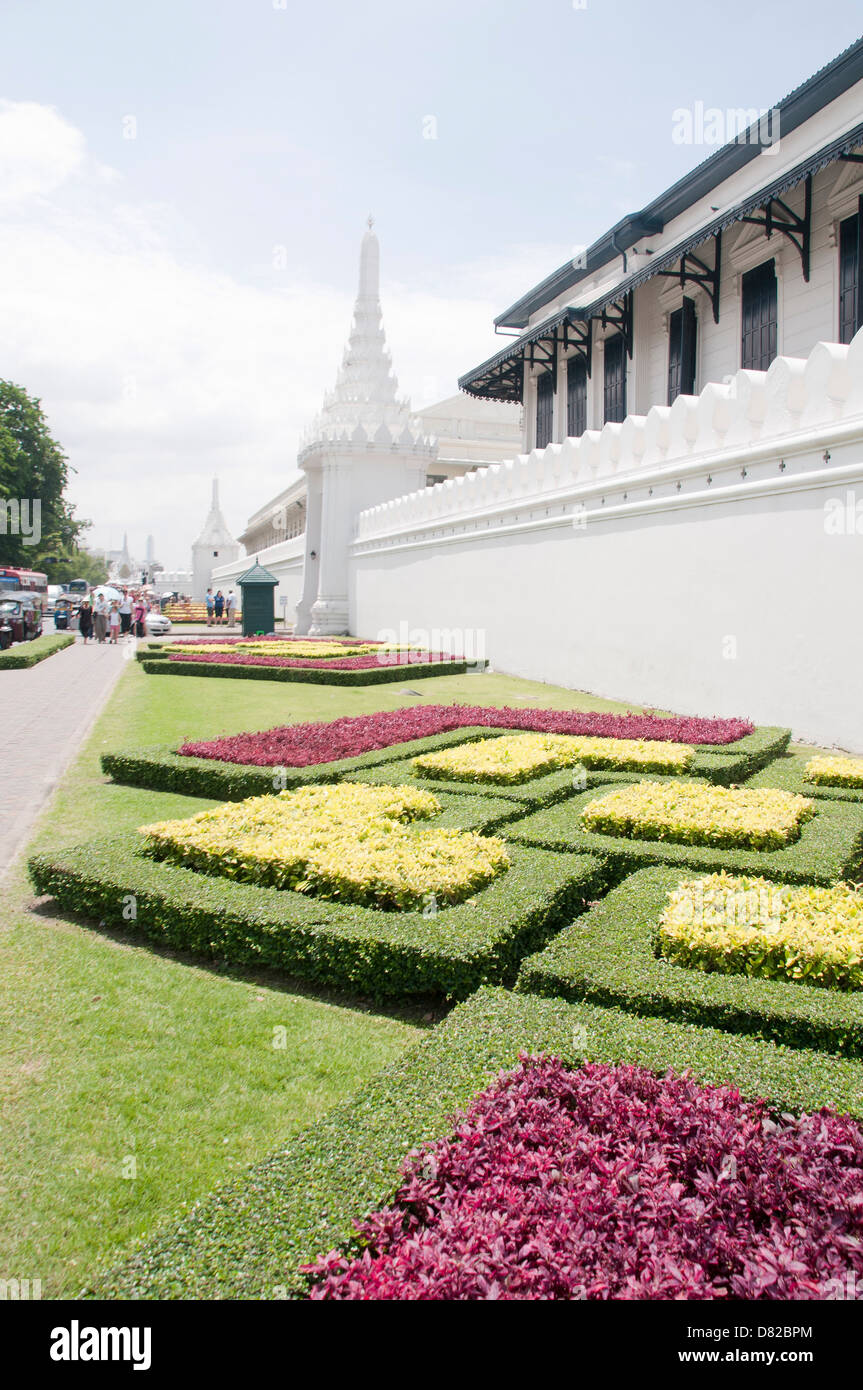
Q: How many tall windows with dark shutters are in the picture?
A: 6